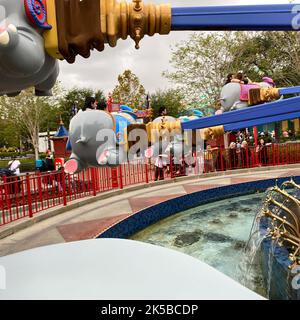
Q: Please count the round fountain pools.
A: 1